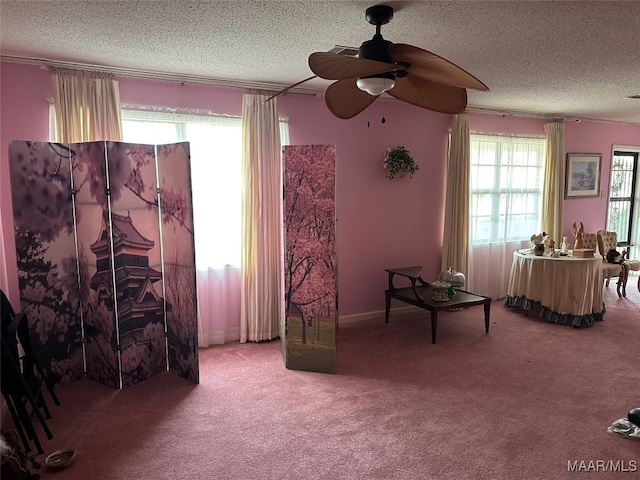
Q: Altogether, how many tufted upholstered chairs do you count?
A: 2